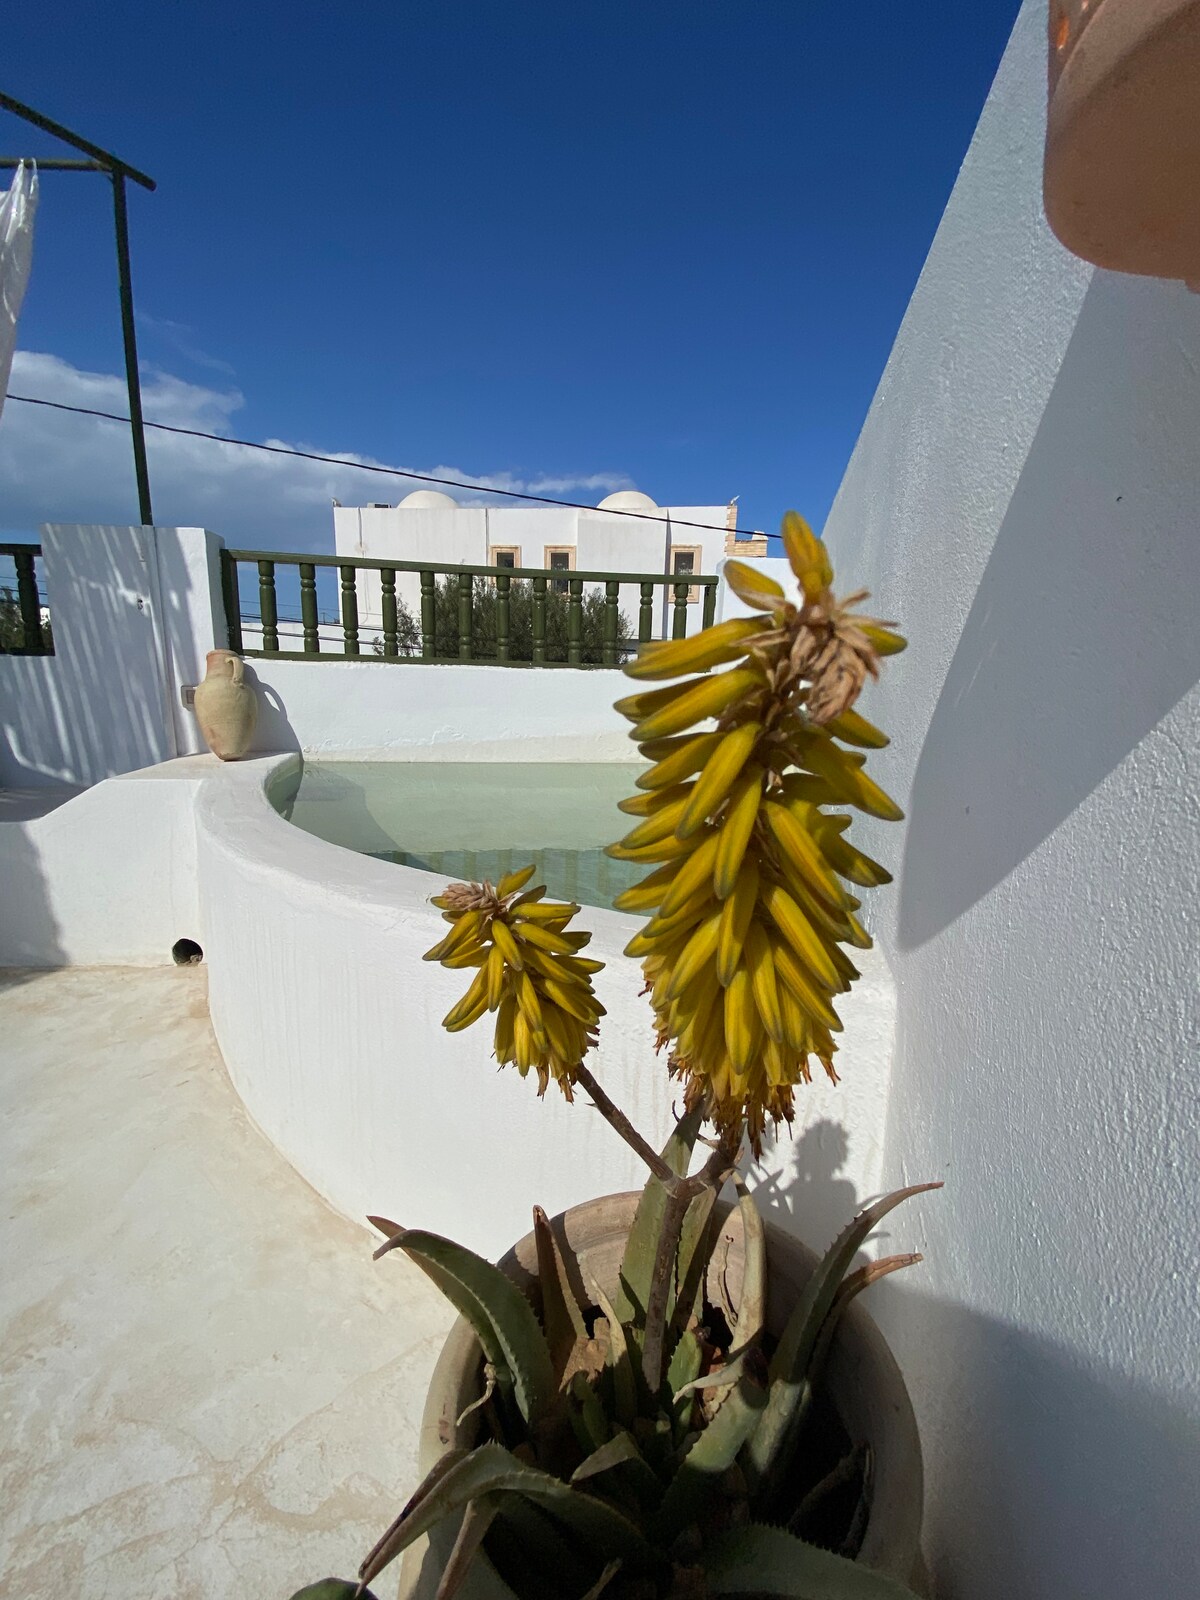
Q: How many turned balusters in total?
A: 13